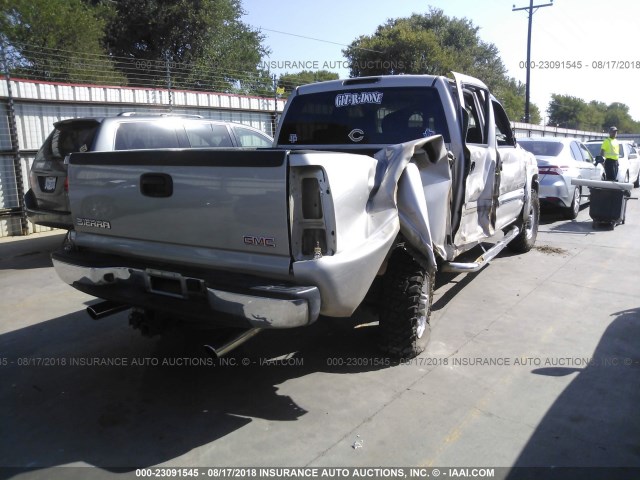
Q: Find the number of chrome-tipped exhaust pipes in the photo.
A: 2